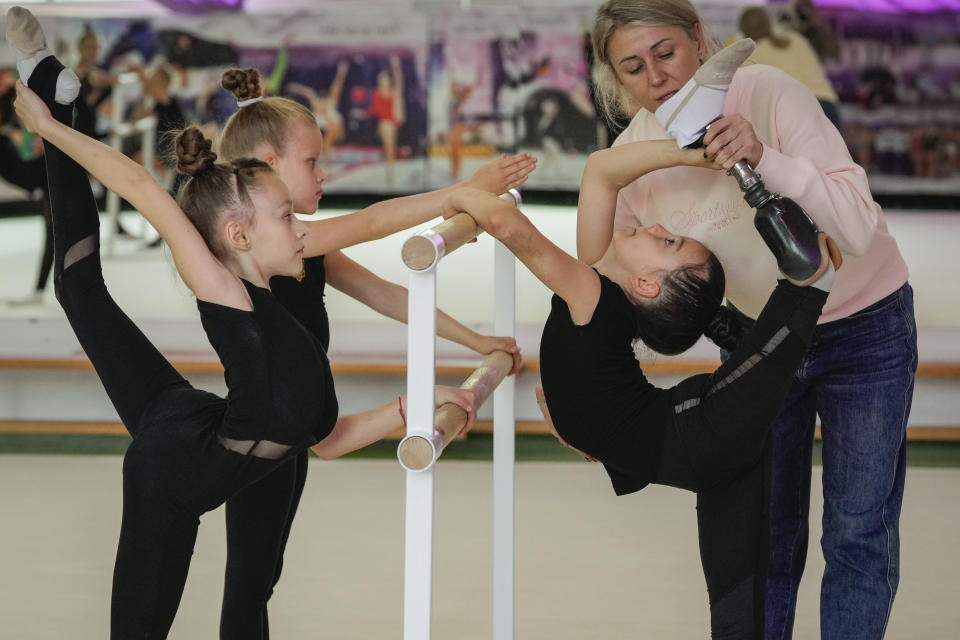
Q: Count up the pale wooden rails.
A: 2